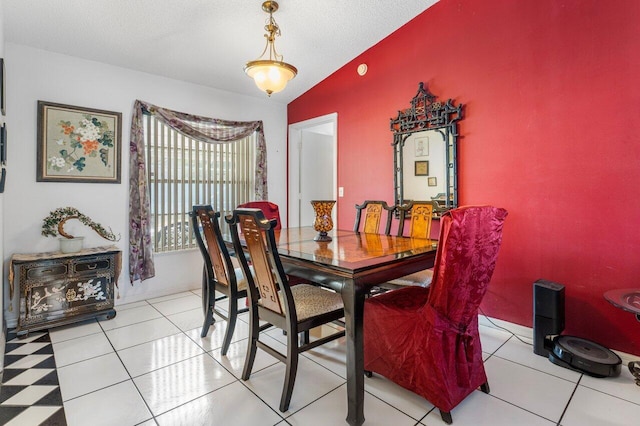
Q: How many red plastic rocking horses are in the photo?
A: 0